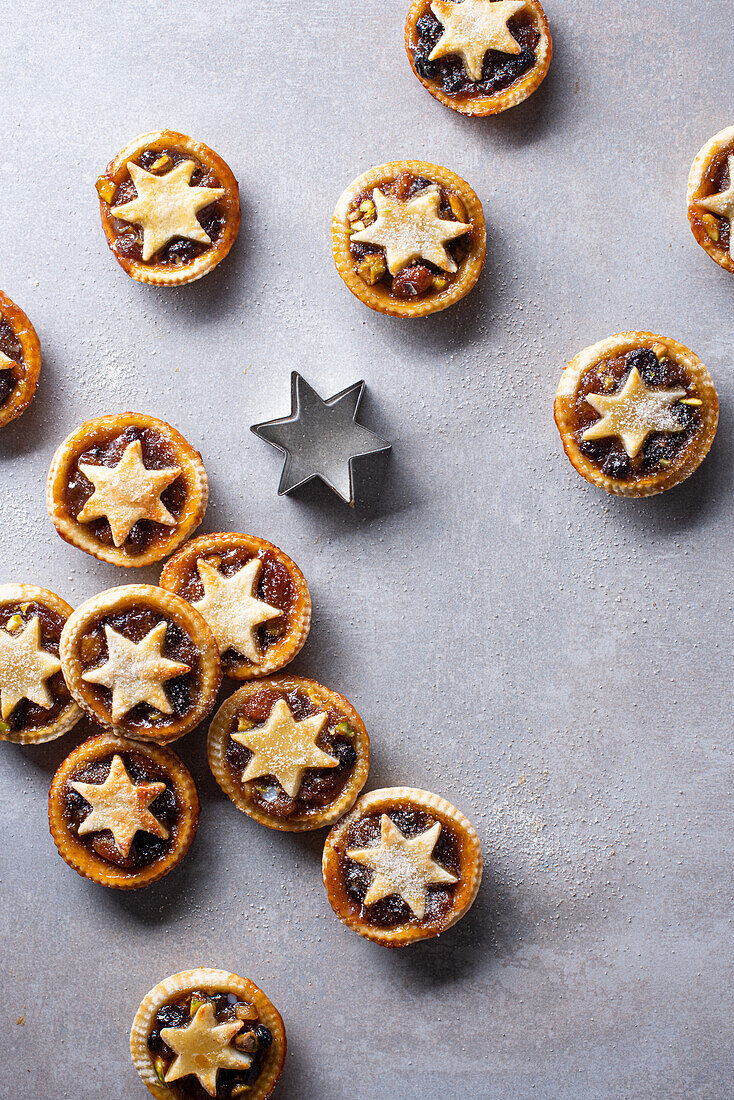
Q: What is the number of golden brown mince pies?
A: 14